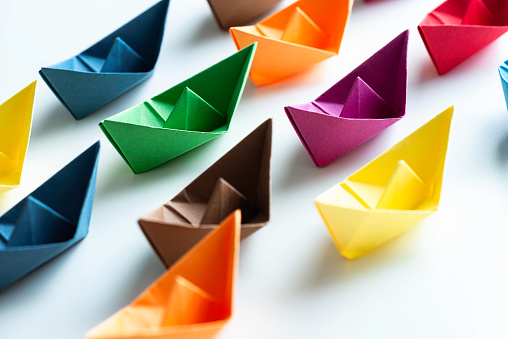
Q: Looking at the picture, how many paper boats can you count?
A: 13